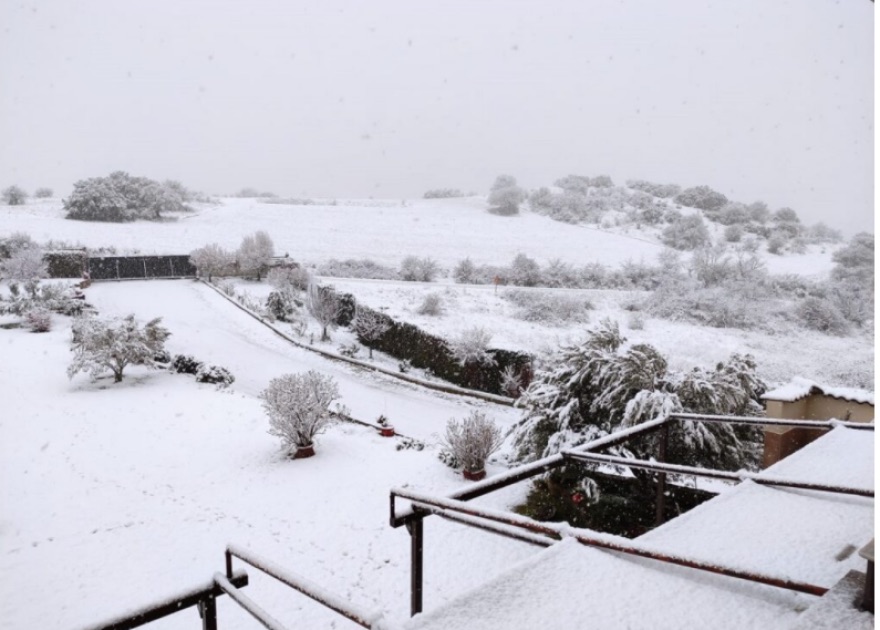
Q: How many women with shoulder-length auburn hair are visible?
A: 0